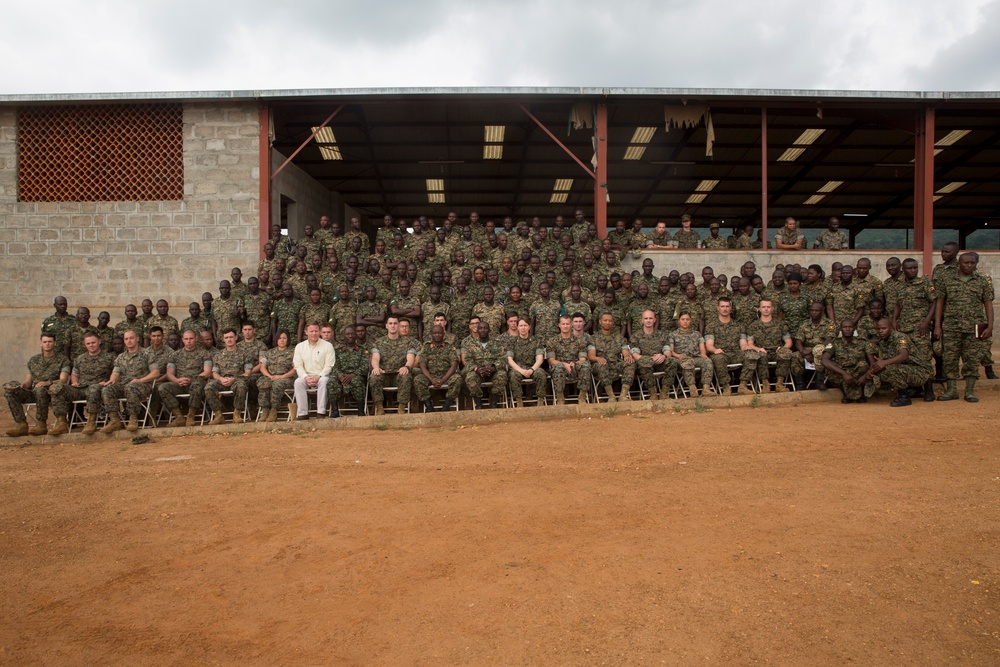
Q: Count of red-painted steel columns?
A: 4